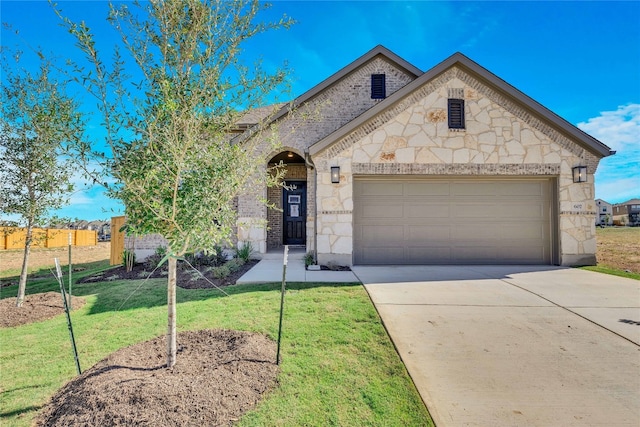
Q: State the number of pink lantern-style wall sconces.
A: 0